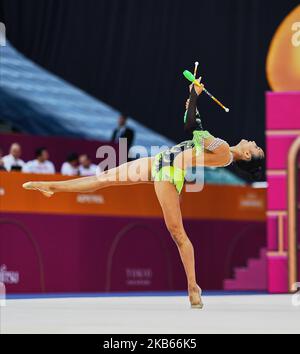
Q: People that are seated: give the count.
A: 4